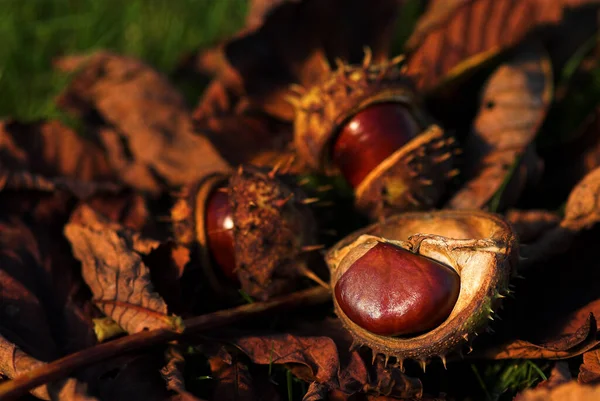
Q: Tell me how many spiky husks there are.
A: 3